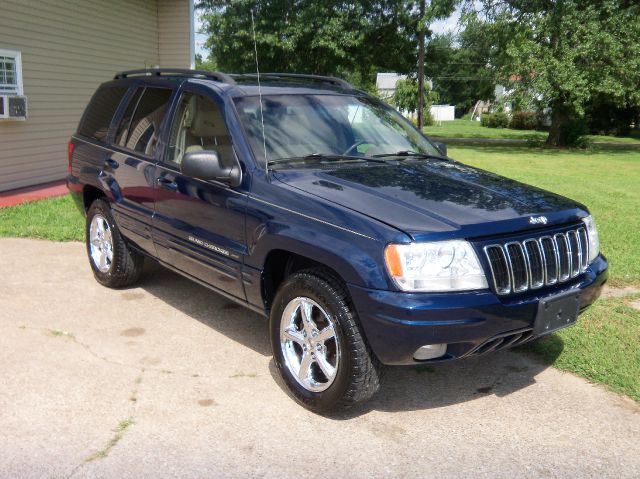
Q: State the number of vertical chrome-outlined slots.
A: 7